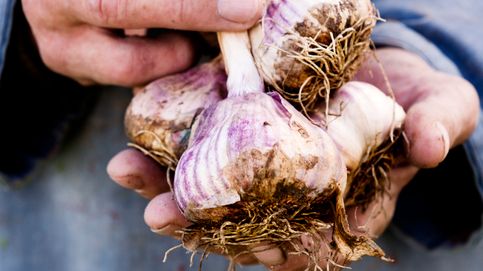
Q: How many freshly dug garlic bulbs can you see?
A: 4